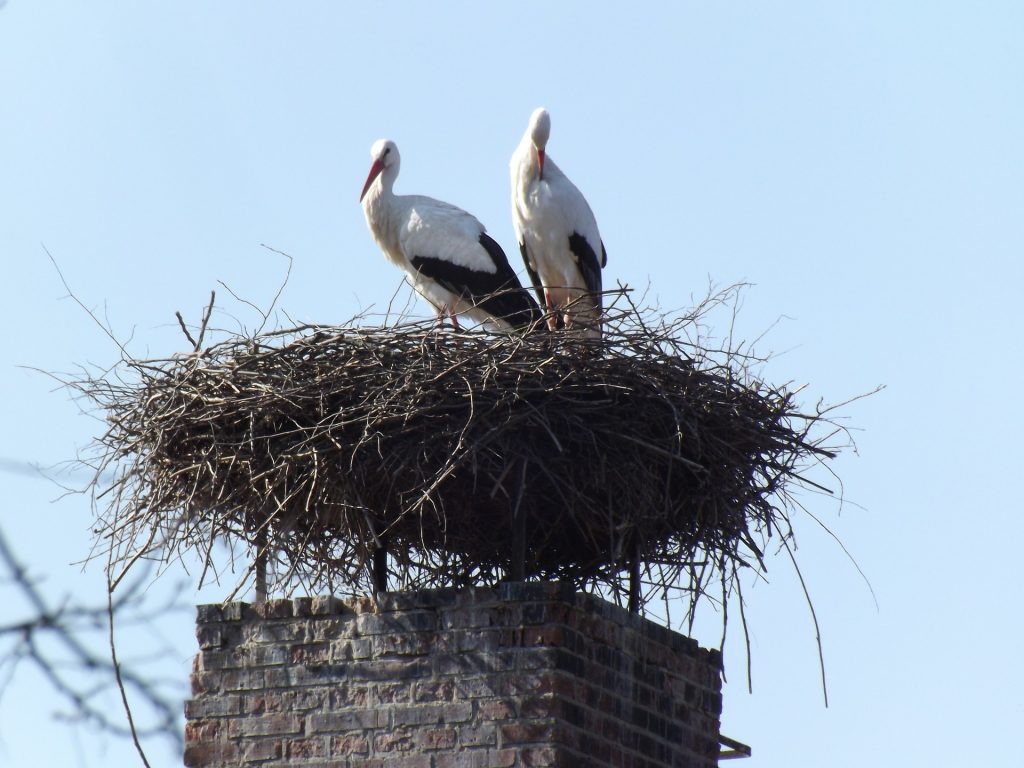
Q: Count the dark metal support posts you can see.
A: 4